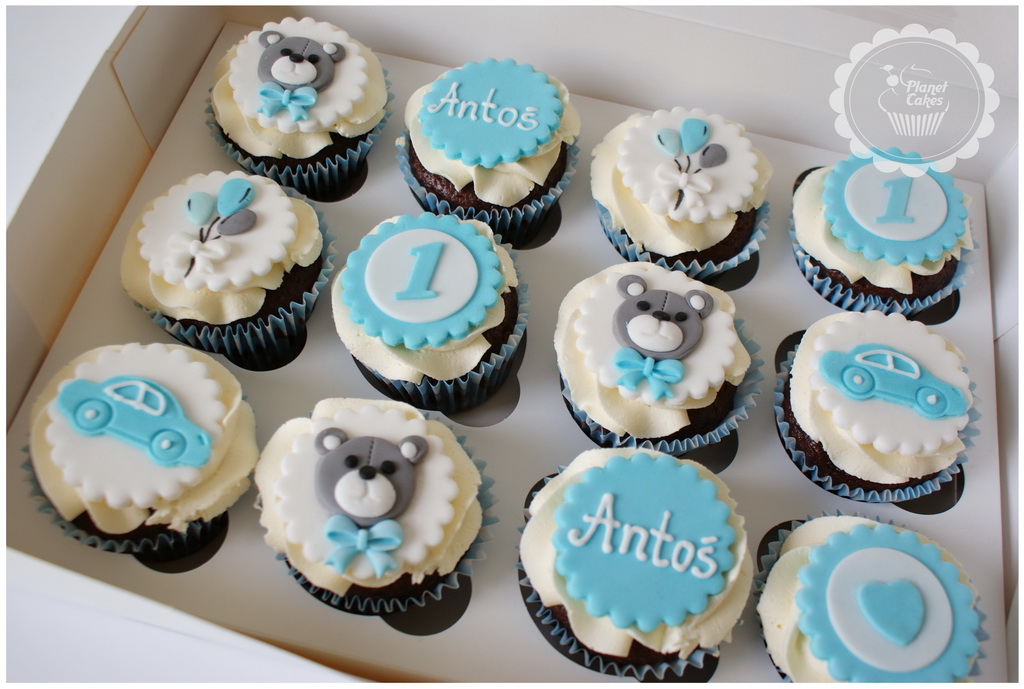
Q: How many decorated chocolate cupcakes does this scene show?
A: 12